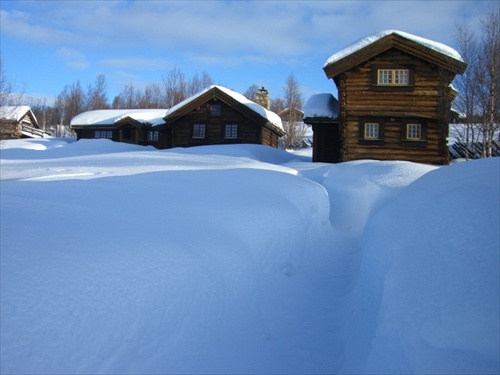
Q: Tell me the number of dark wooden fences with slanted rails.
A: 1